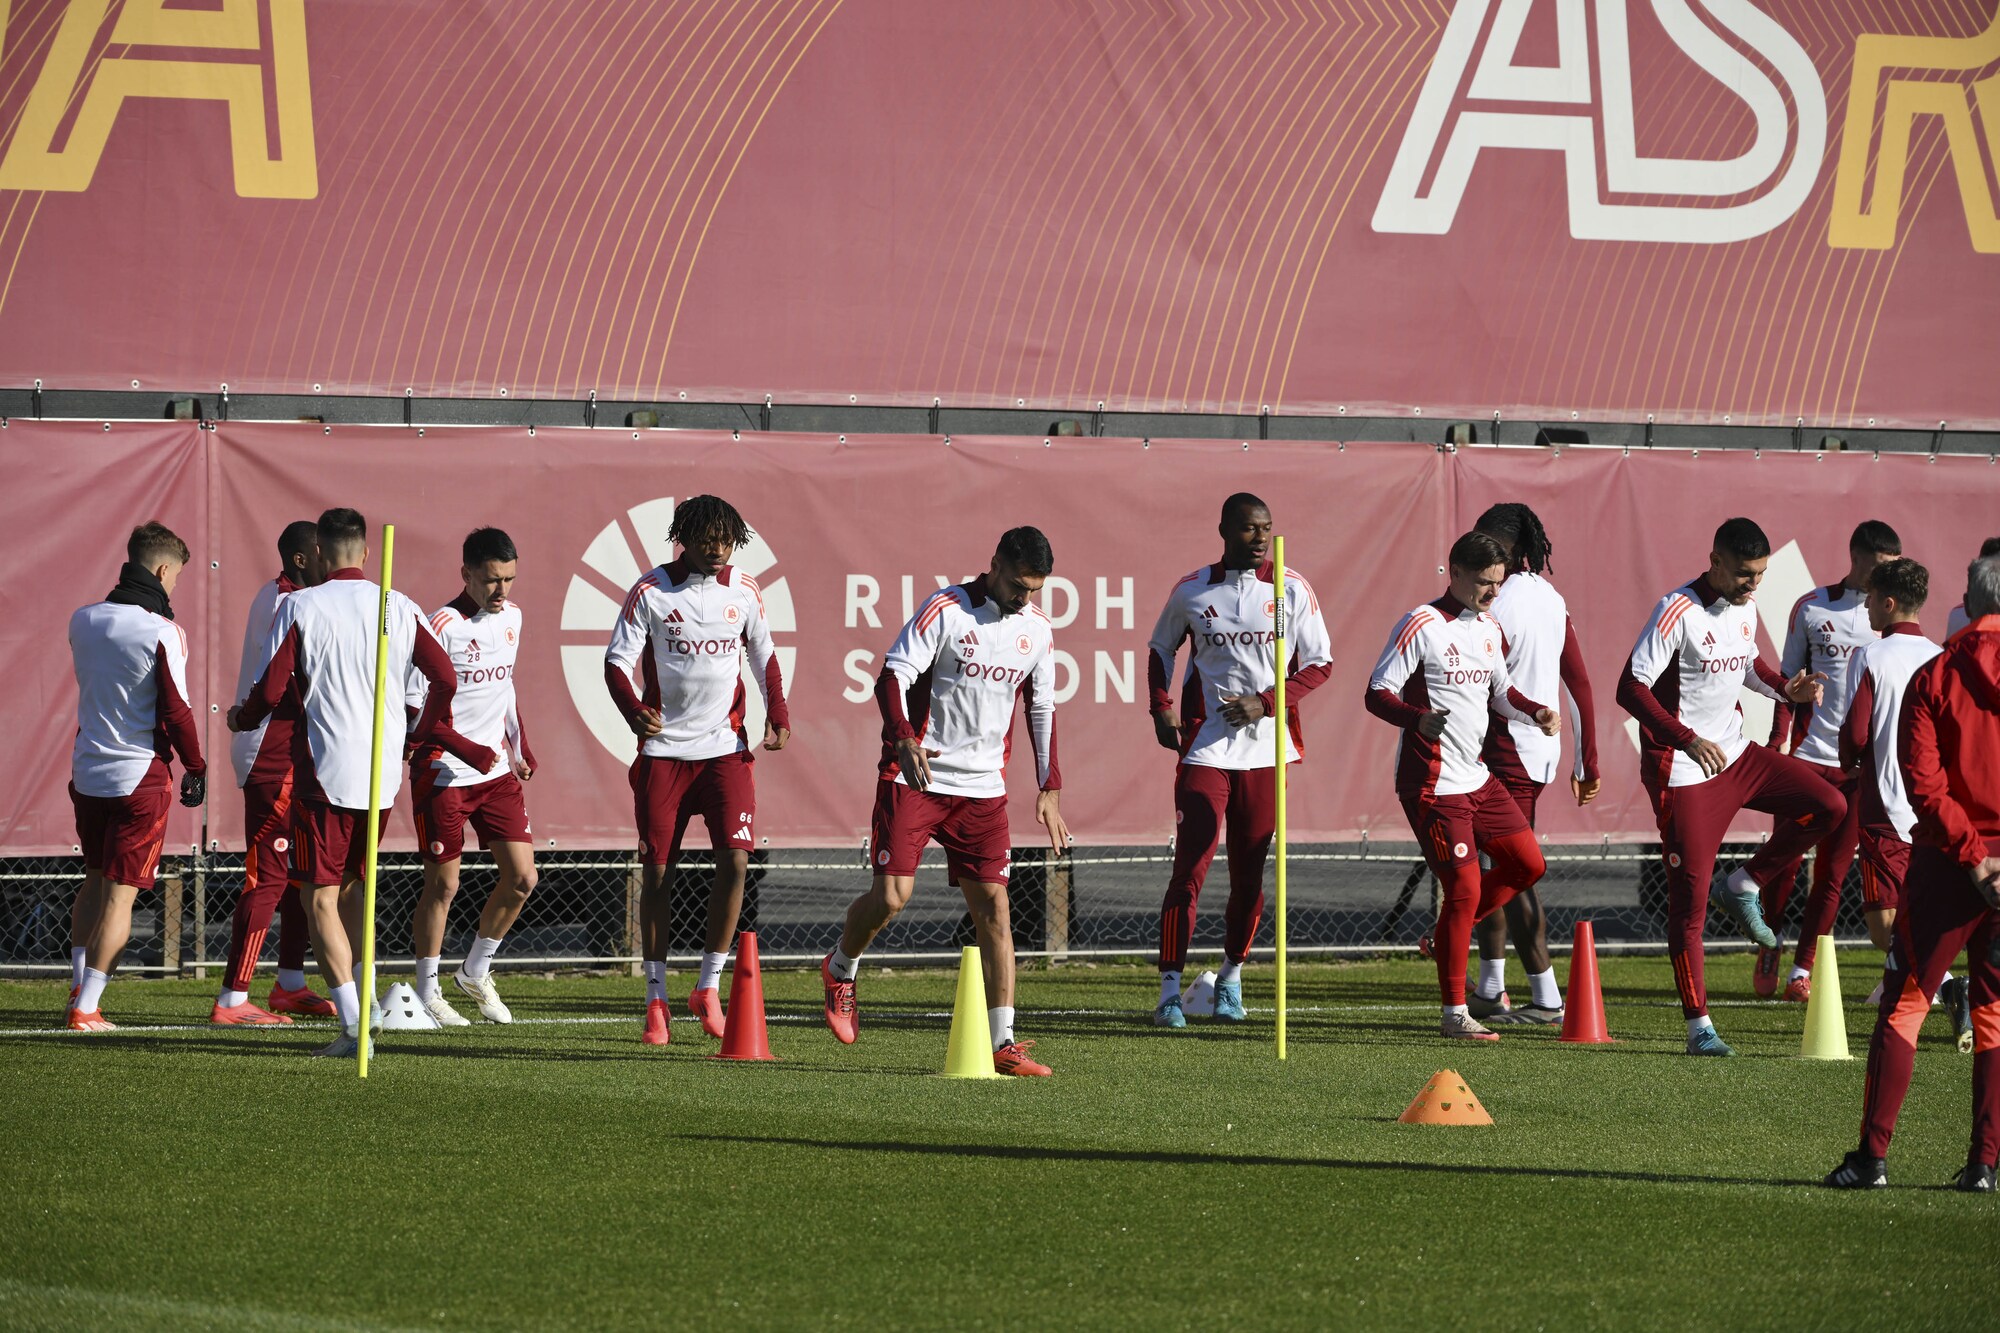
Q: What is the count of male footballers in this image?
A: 13